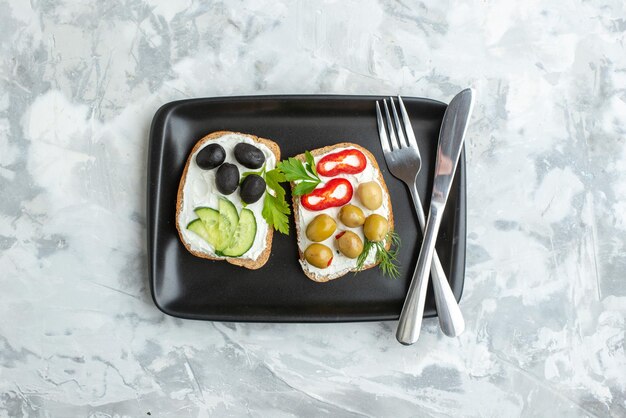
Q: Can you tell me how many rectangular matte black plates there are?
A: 1